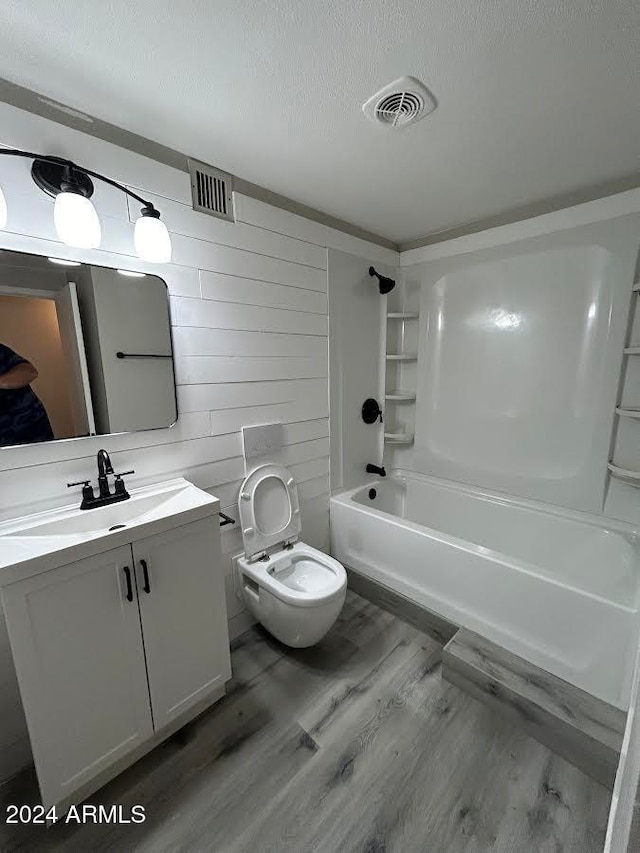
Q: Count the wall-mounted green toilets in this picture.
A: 0